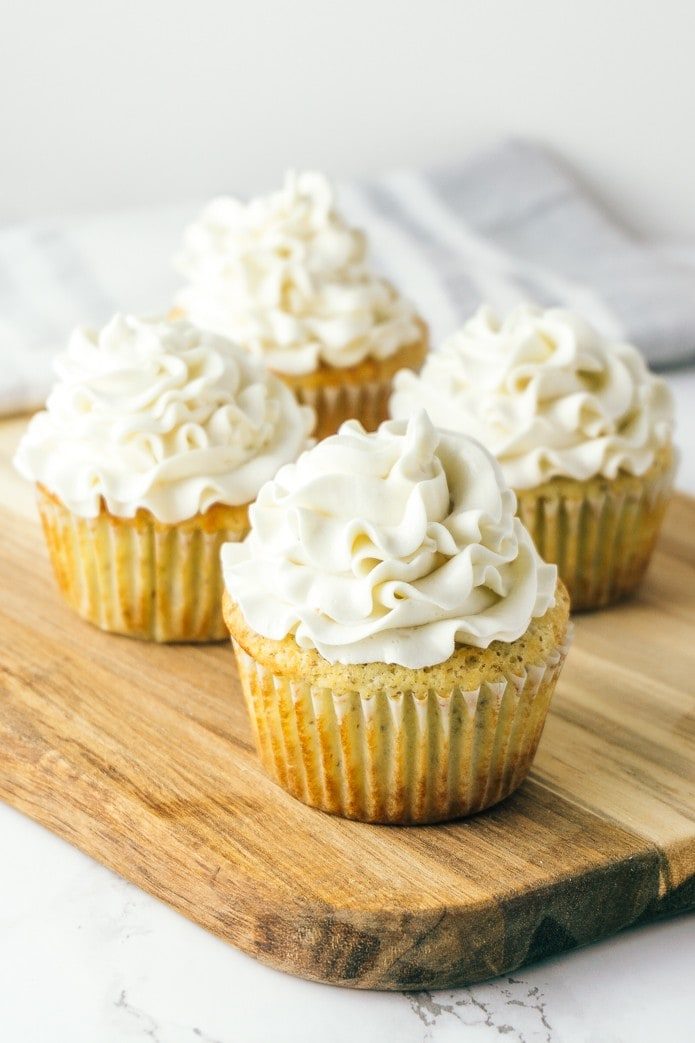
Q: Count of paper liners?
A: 4